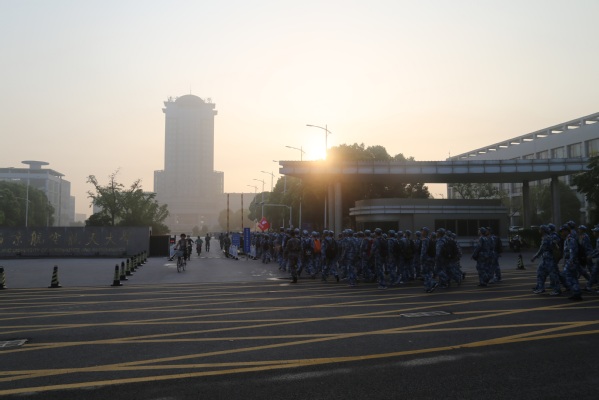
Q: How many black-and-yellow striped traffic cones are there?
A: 11